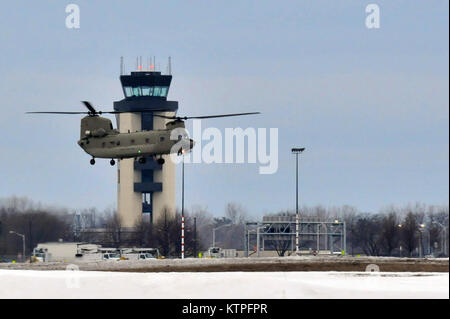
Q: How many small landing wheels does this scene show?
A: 4